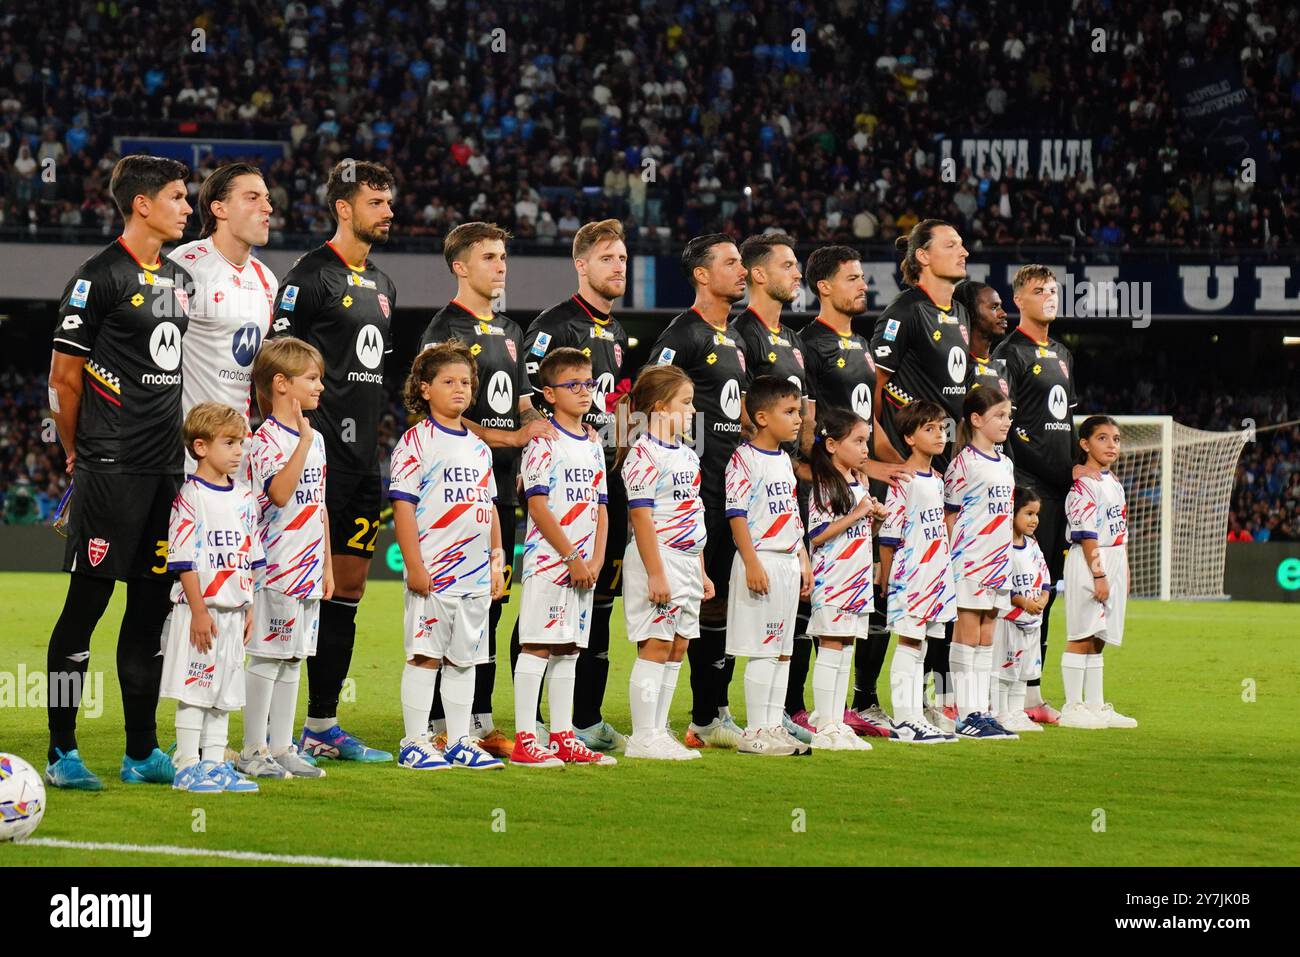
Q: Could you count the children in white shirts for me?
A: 11